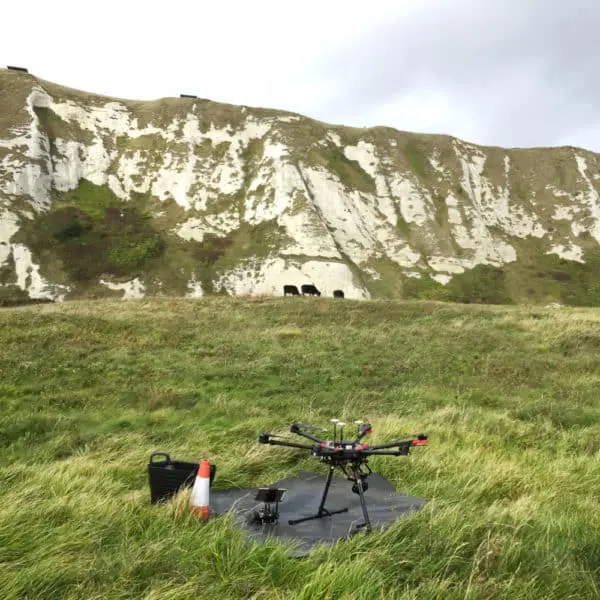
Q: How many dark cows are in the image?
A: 3